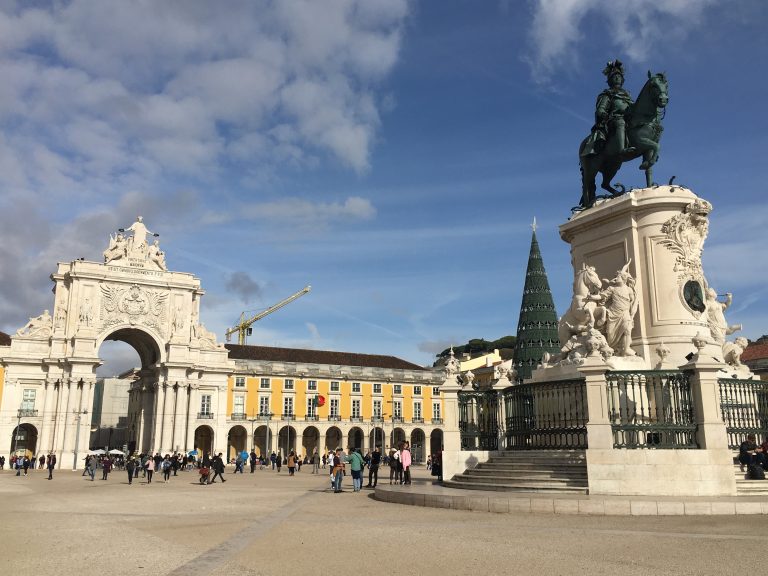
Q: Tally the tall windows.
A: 12